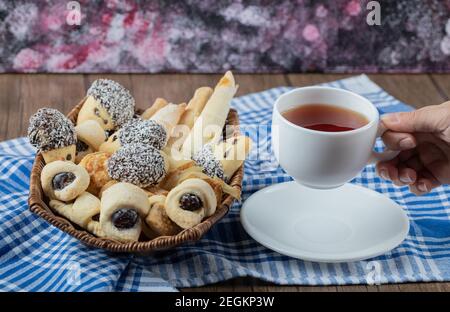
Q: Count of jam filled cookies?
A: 3